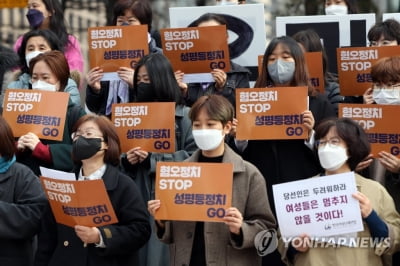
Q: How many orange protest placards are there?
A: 10